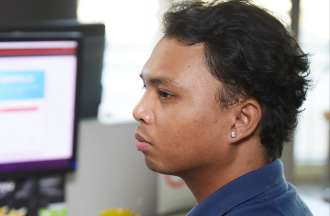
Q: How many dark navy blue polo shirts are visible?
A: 1